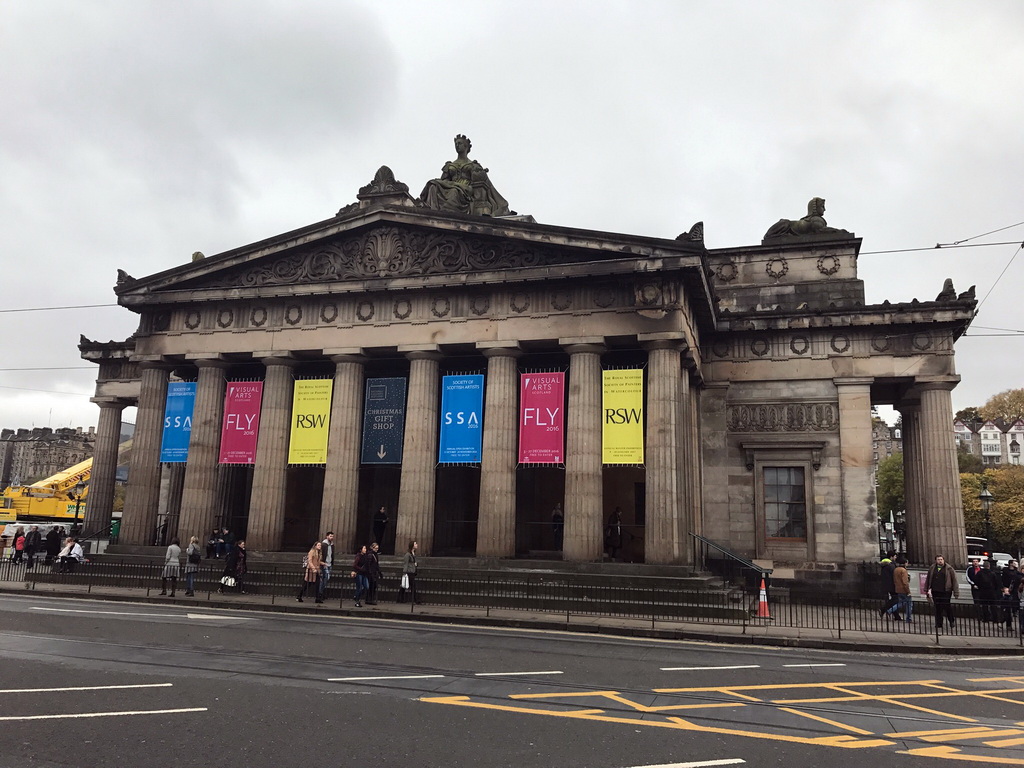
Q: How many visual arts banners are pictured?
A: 2